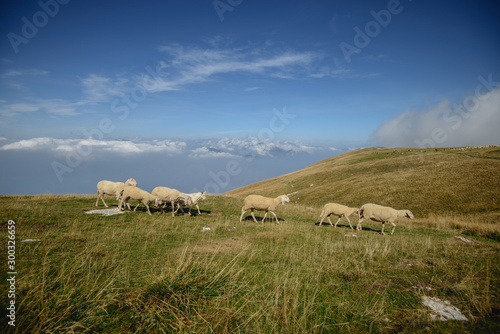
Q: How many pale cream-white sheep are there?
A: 7